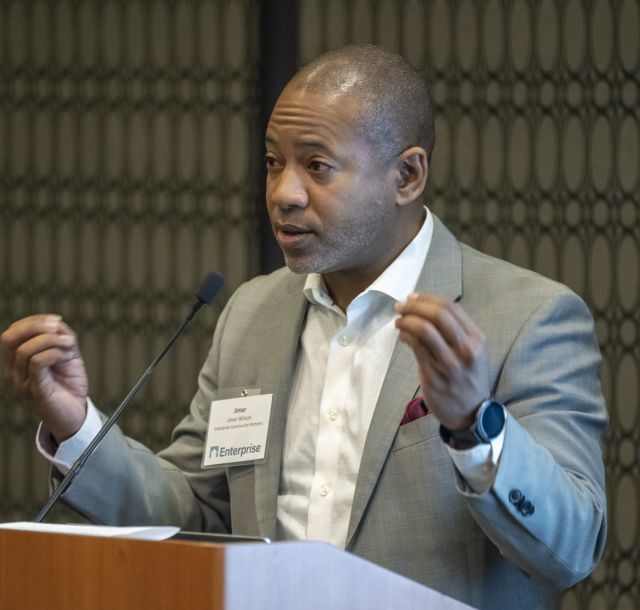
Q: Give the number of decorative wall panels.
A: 2